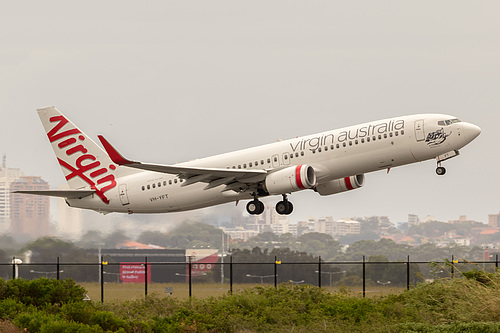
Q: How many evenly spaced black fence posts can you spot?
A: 12